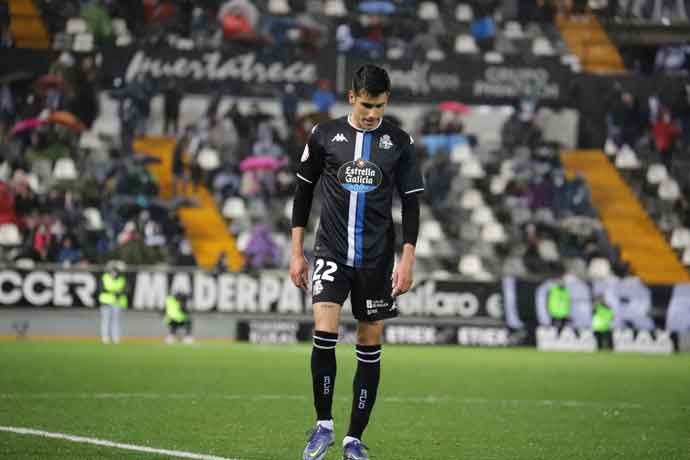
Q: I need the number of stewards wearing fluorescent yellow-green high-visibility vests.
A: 4